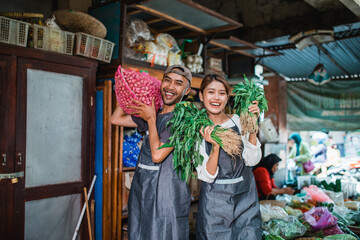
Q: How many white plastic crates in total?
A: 3